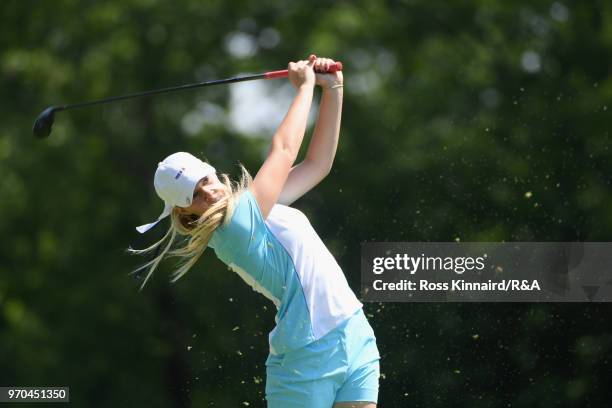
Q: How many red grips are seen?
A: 1